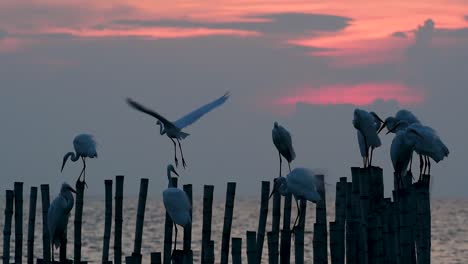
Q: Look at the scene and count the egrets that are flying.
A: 1